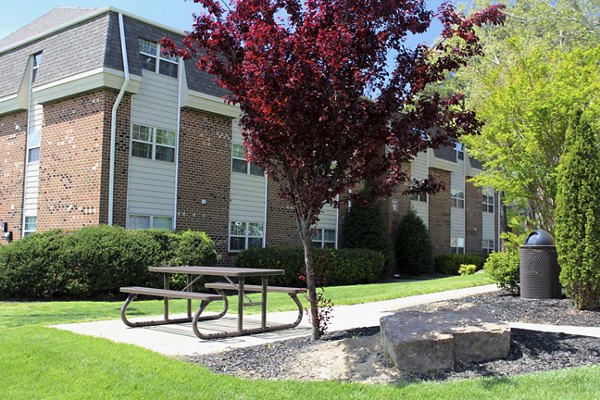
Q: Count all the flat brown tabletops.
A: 1